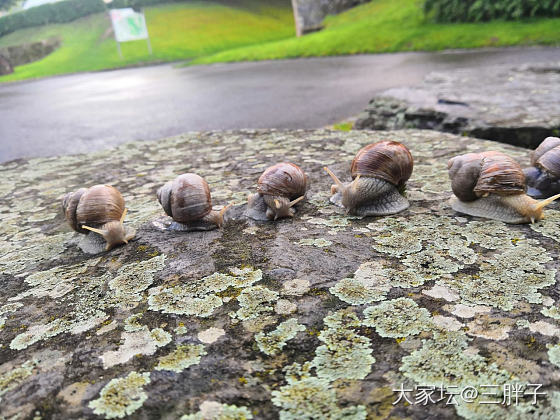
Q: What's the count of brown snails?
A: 6